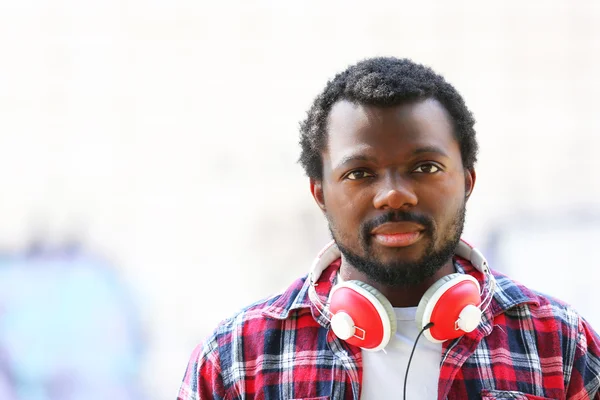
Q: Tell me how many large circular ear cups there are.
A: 2